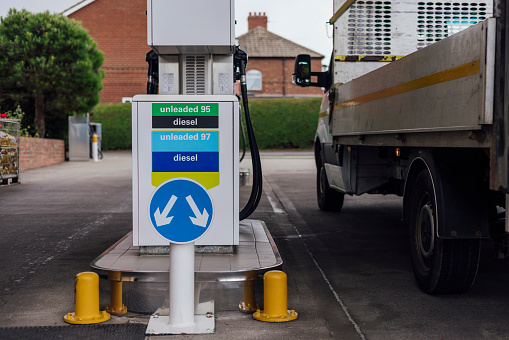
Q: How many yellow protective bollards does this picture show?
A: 2